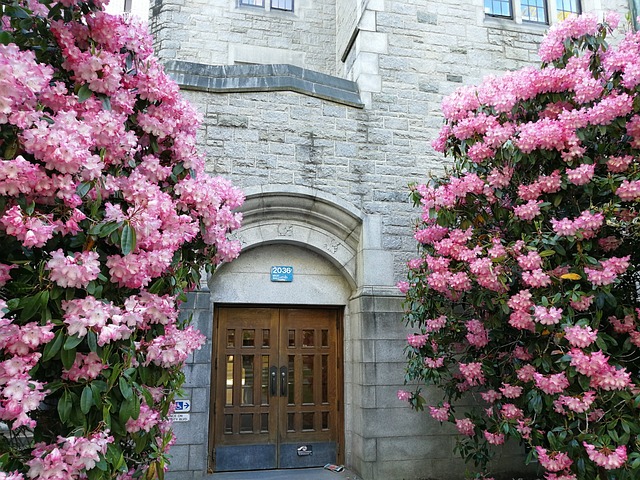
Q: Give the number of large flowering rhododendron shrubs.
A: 2